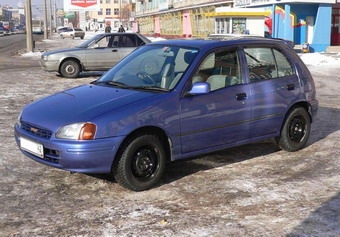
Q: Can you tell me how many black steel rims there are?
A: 2